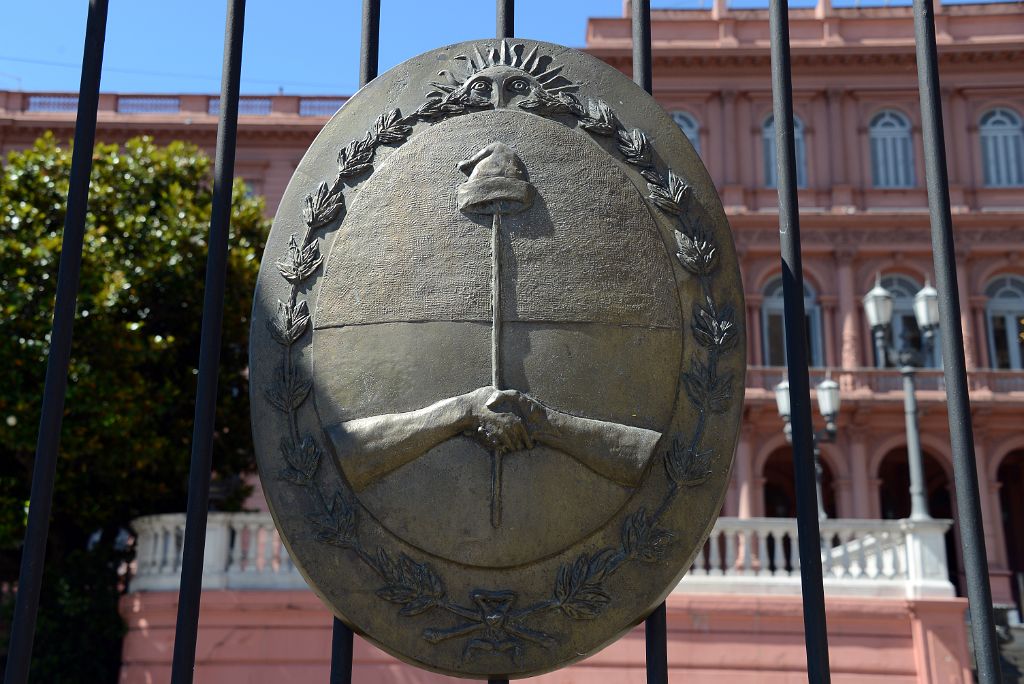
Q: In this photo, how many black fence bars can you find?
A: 7